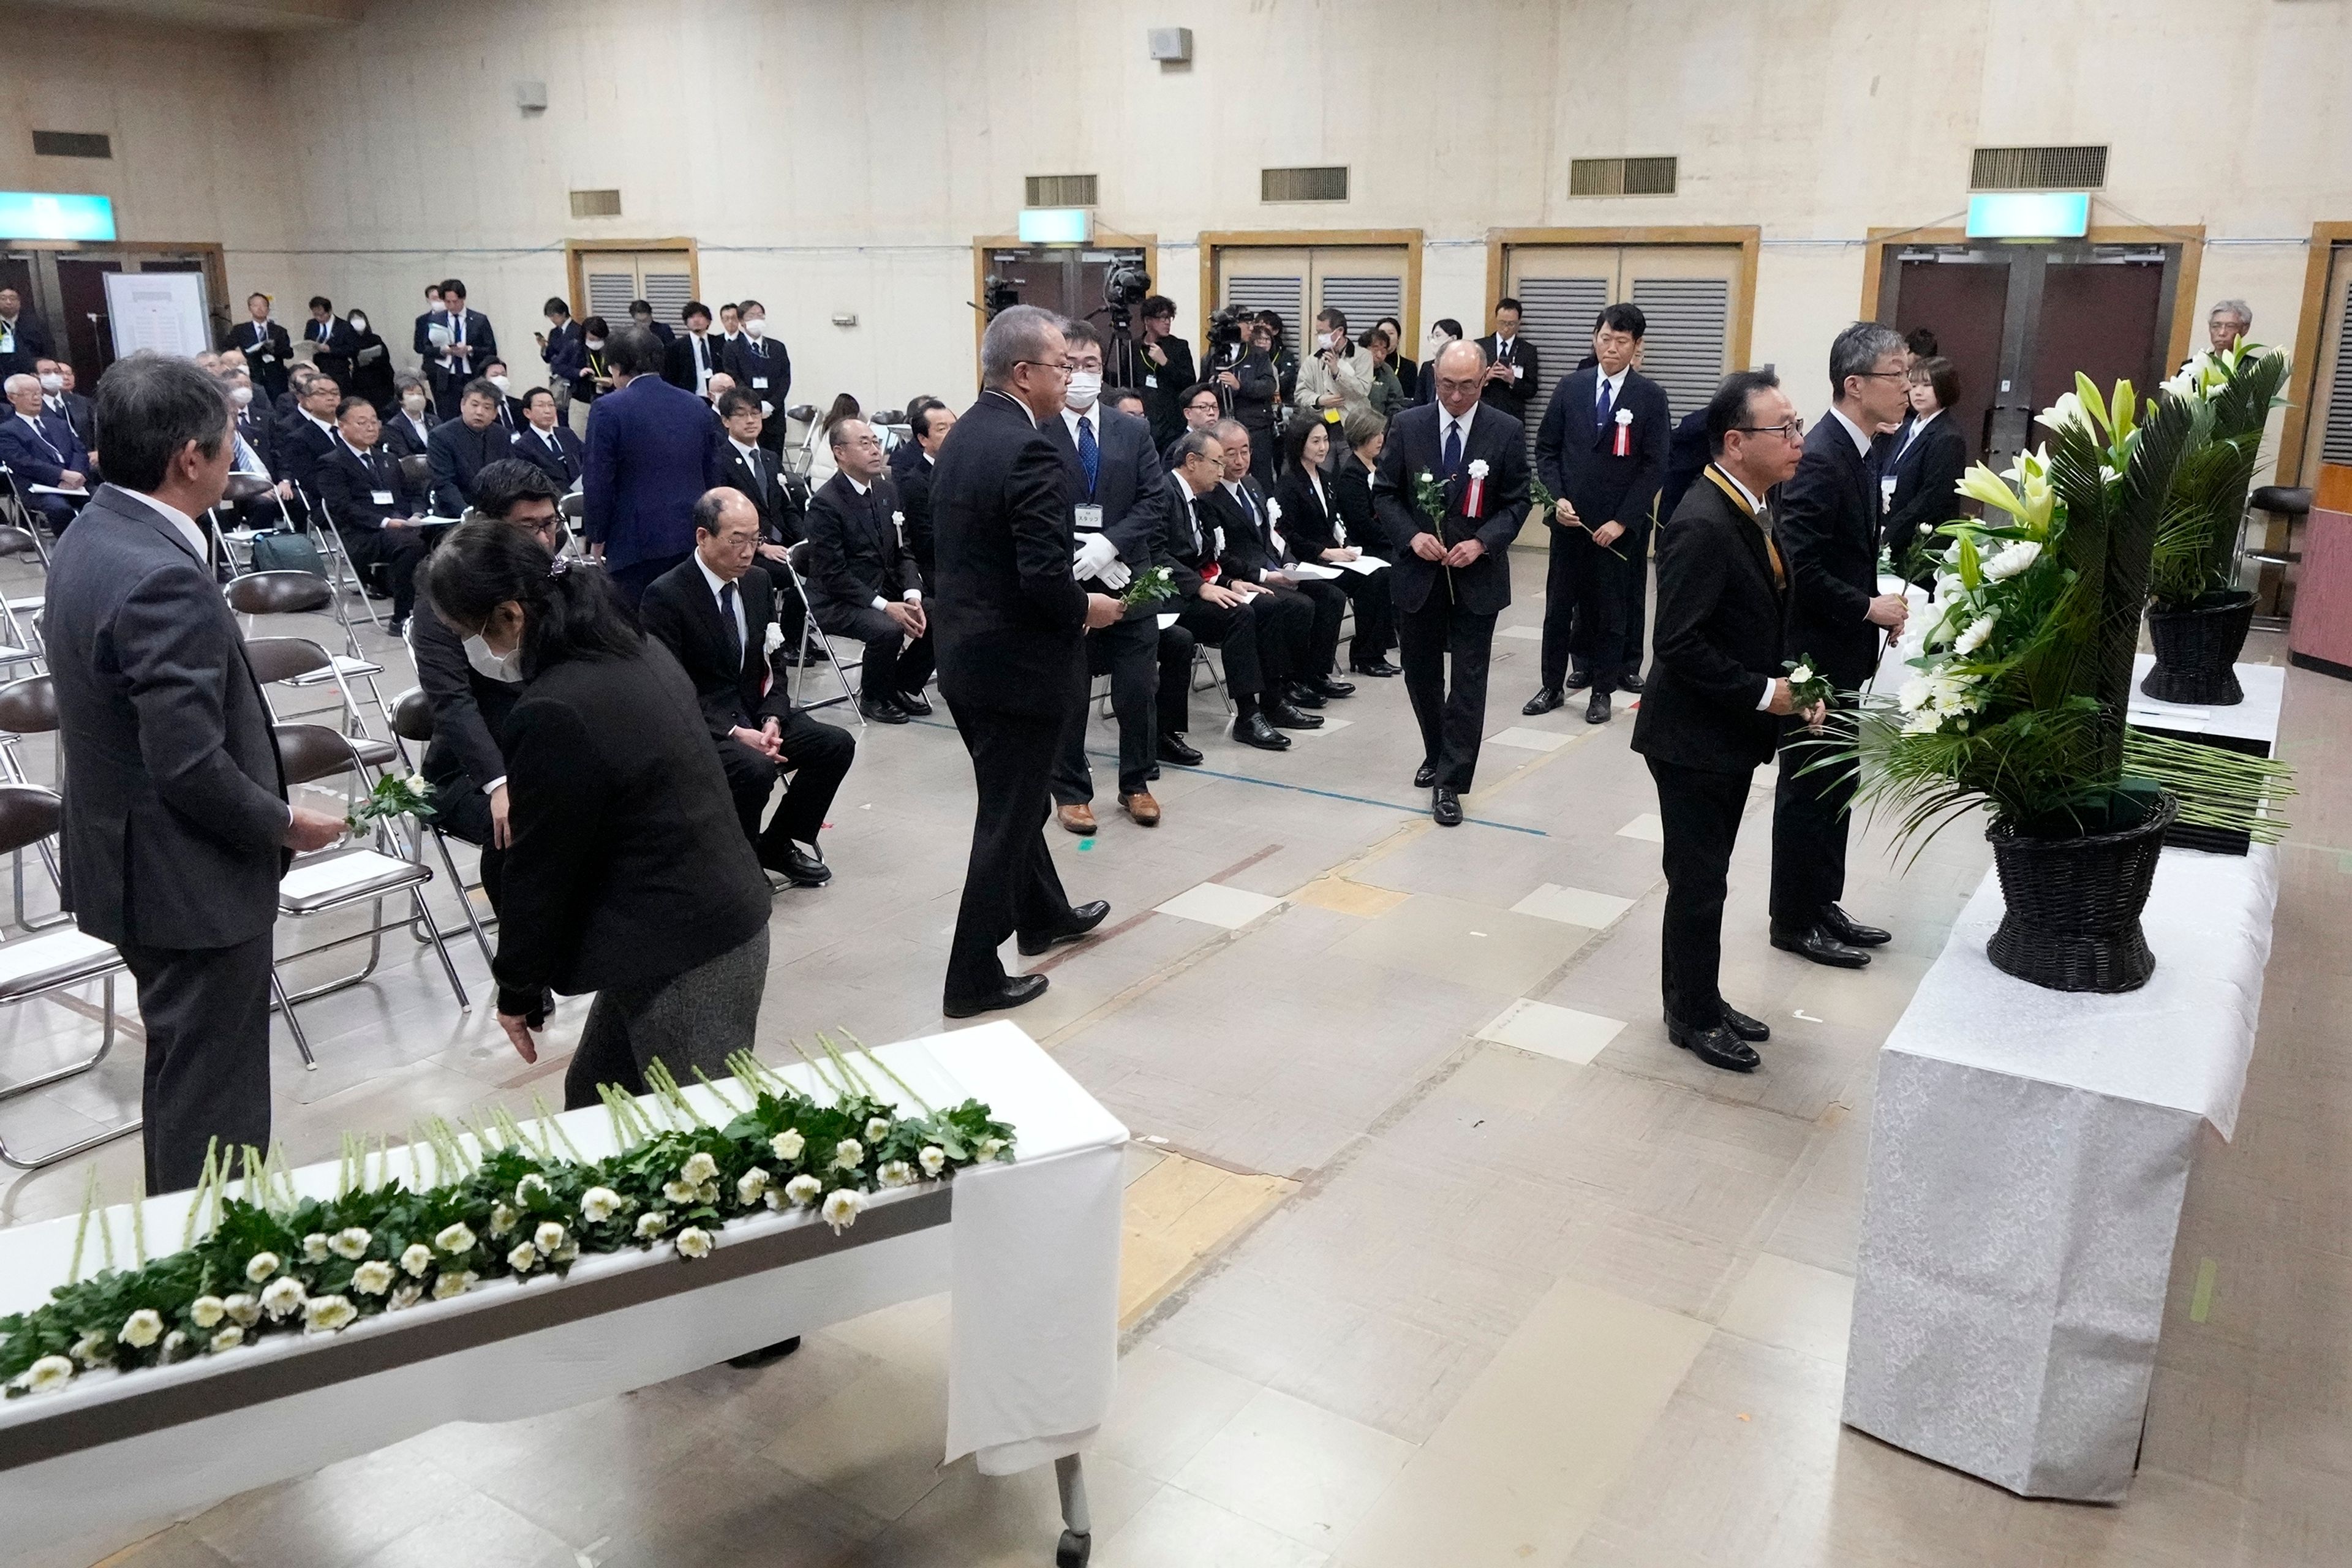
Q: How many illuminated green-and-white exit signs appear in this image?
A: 3